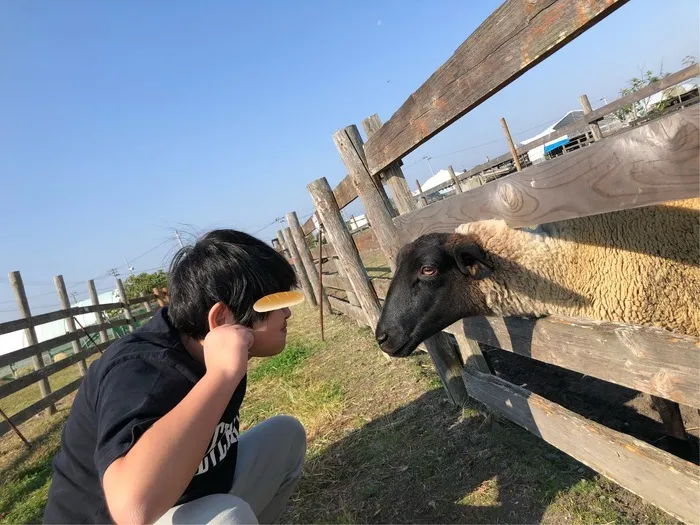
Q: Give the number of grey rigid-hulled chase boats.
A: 0